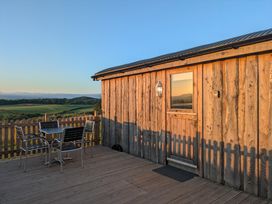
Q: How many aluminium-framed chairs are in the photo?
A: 4